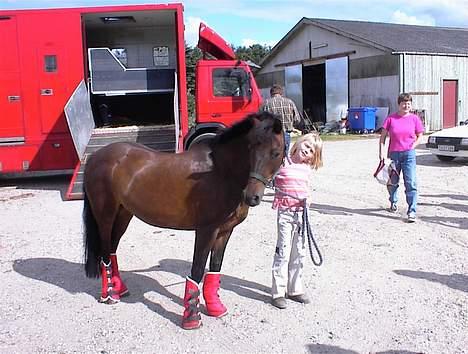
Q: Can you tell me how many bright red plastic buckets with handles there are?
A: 0